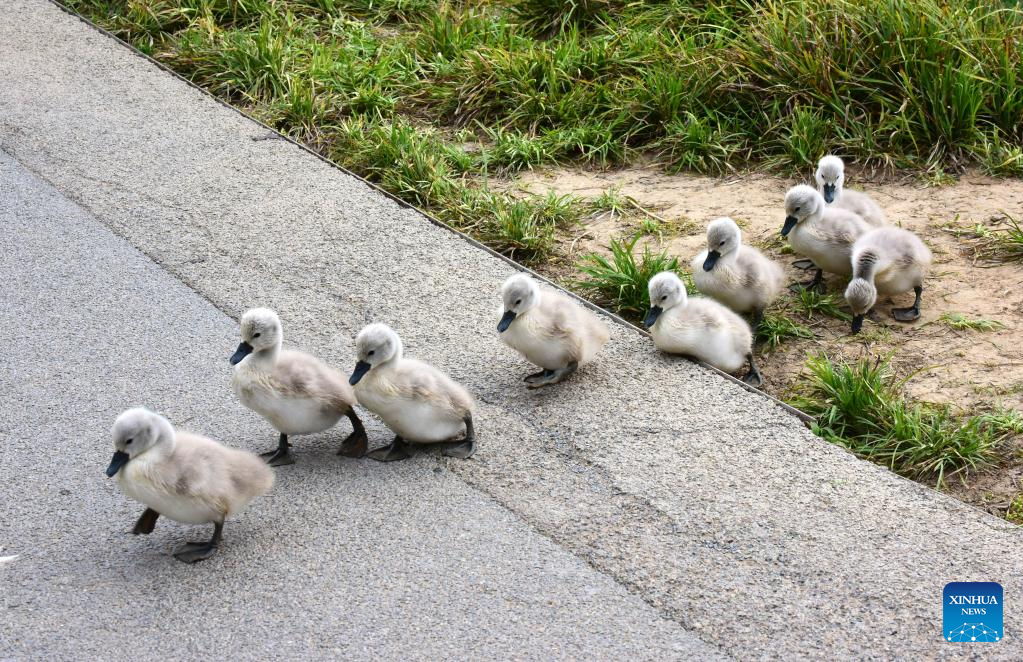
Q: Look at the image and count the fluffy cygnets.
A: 9